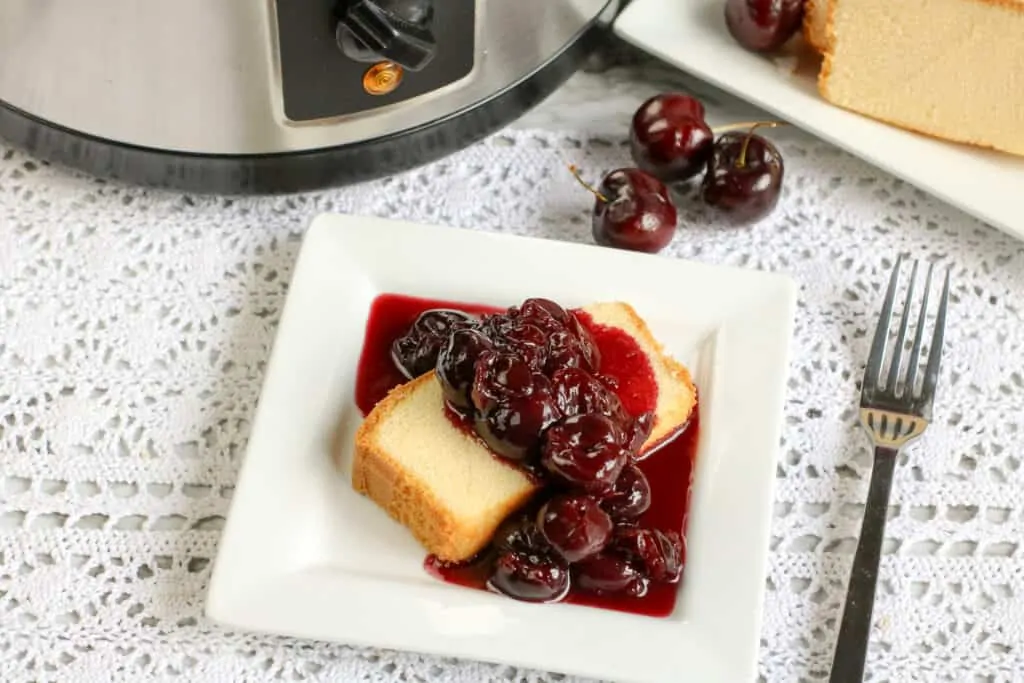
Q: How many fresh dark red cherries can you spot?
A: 4